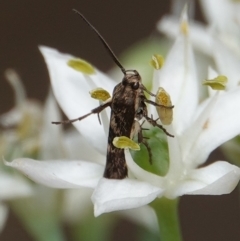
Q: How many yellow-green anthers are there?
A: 6